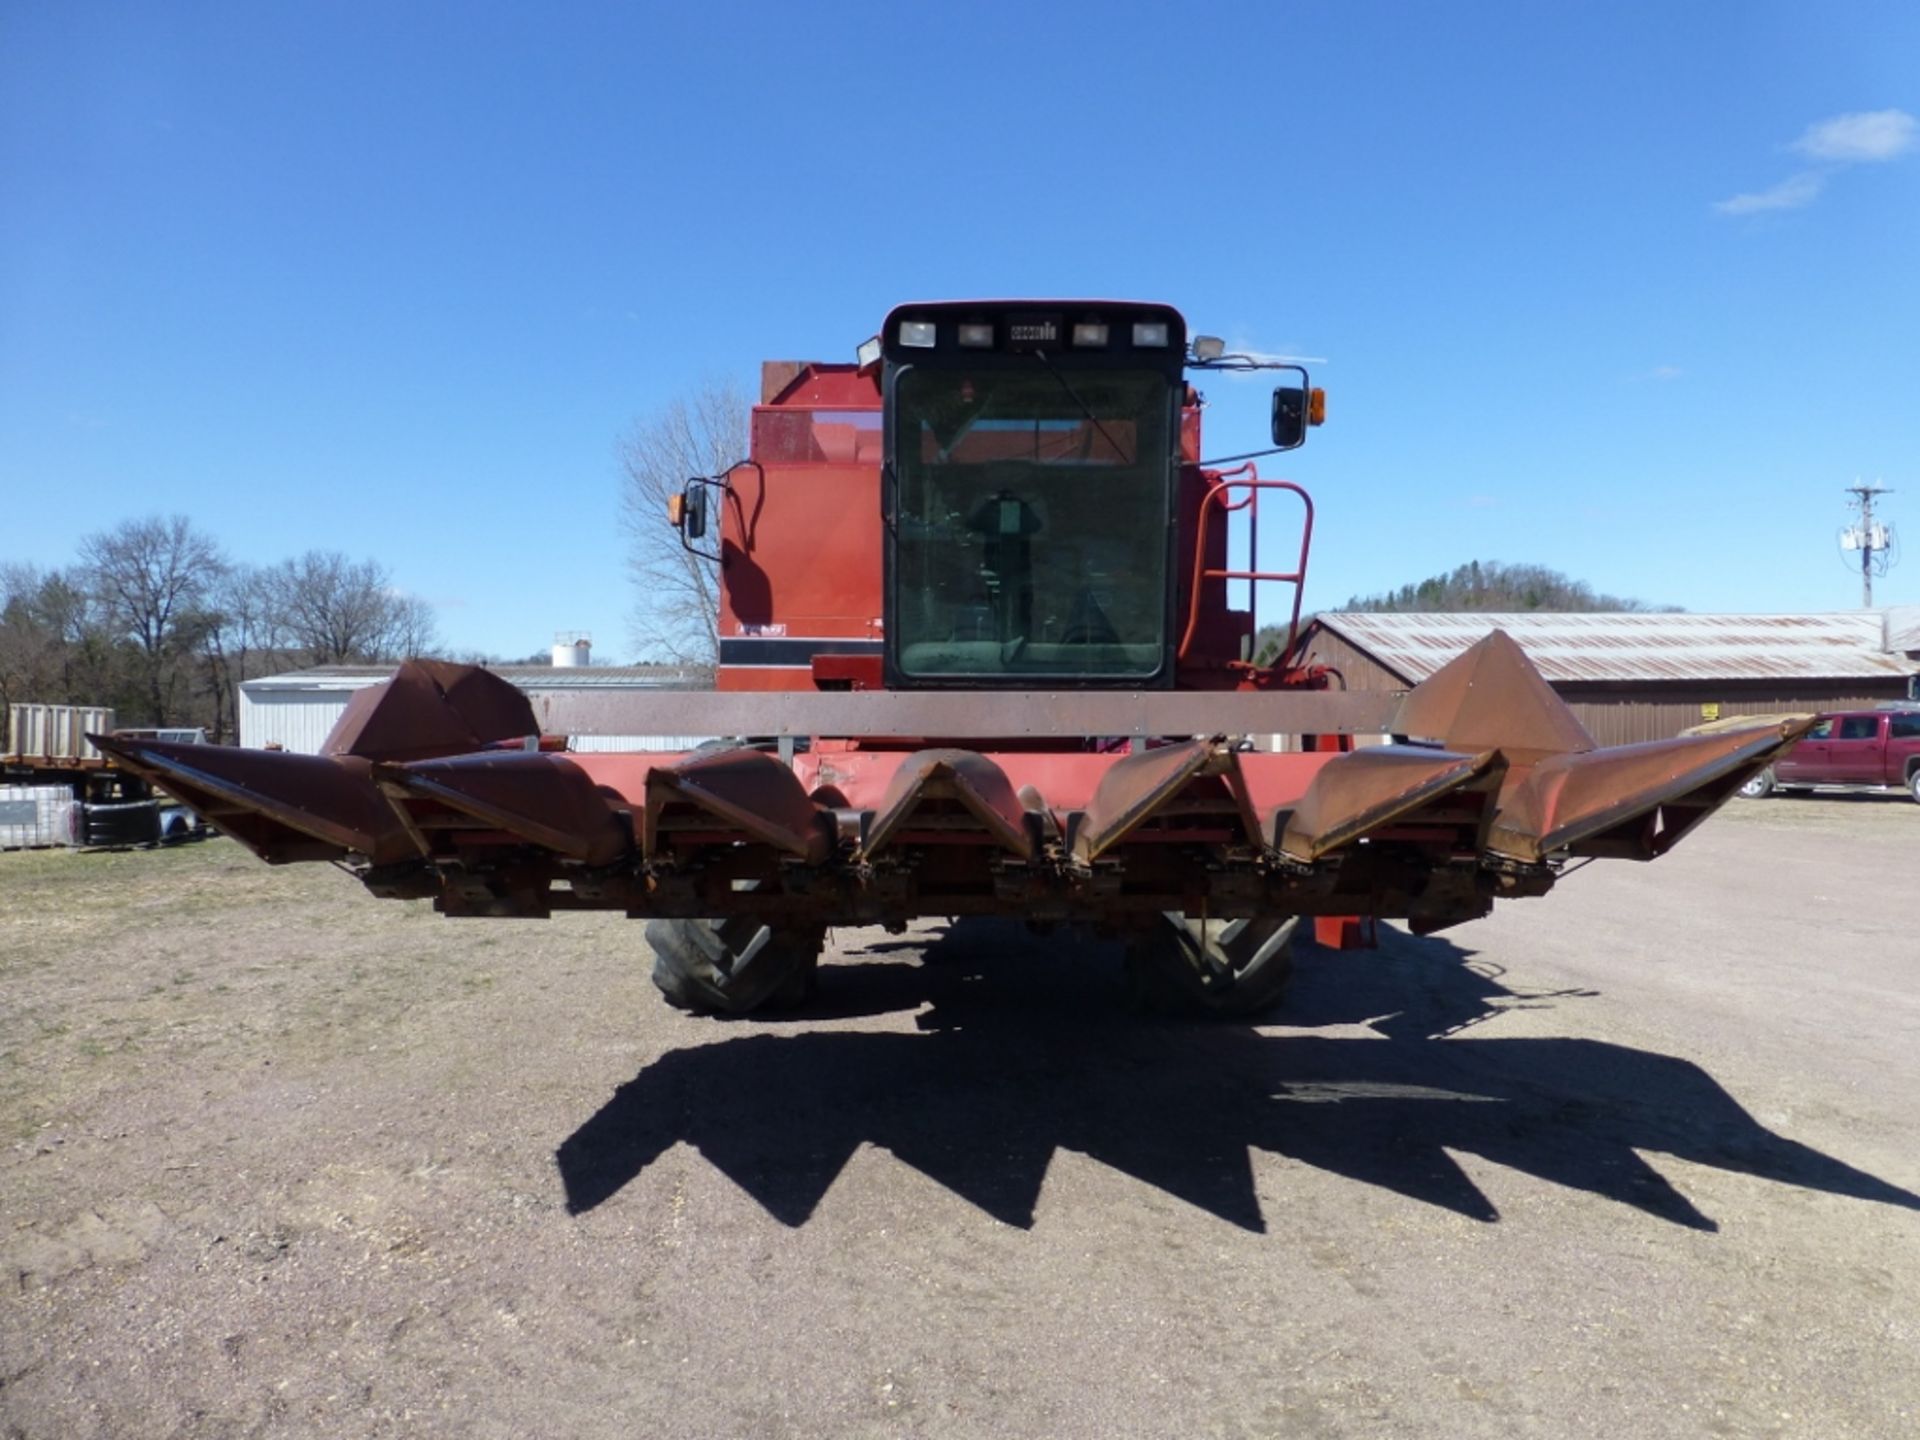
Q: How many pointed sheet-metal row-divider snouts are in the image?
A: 7